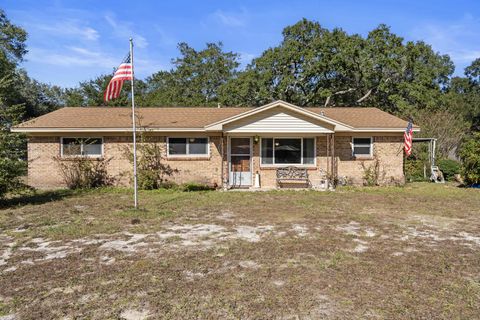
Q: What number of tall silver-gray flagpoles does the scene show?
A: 1